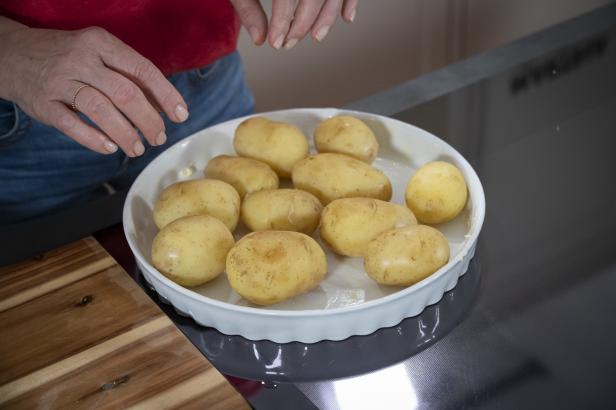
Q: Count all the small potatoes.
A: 11